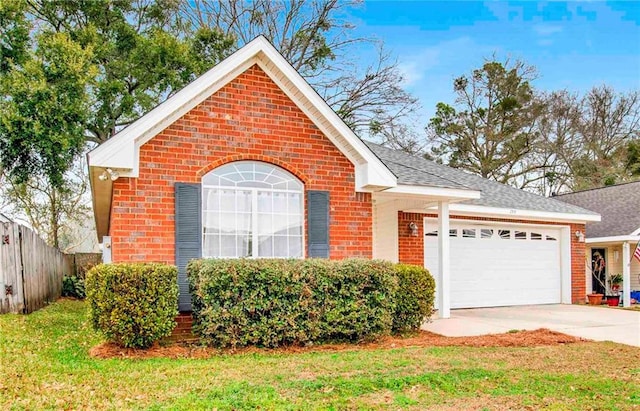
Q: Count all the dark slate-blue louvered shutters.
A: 2